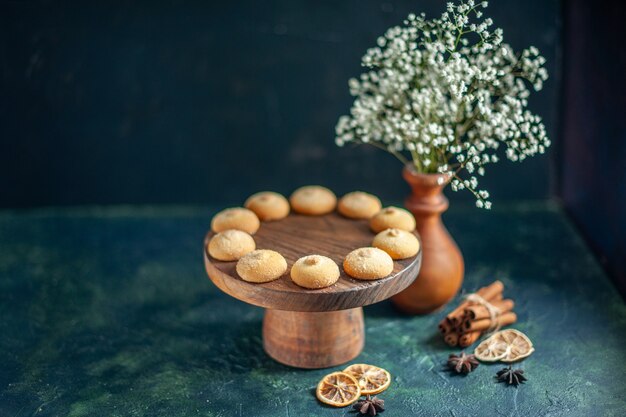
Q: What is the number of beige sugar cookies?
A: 10